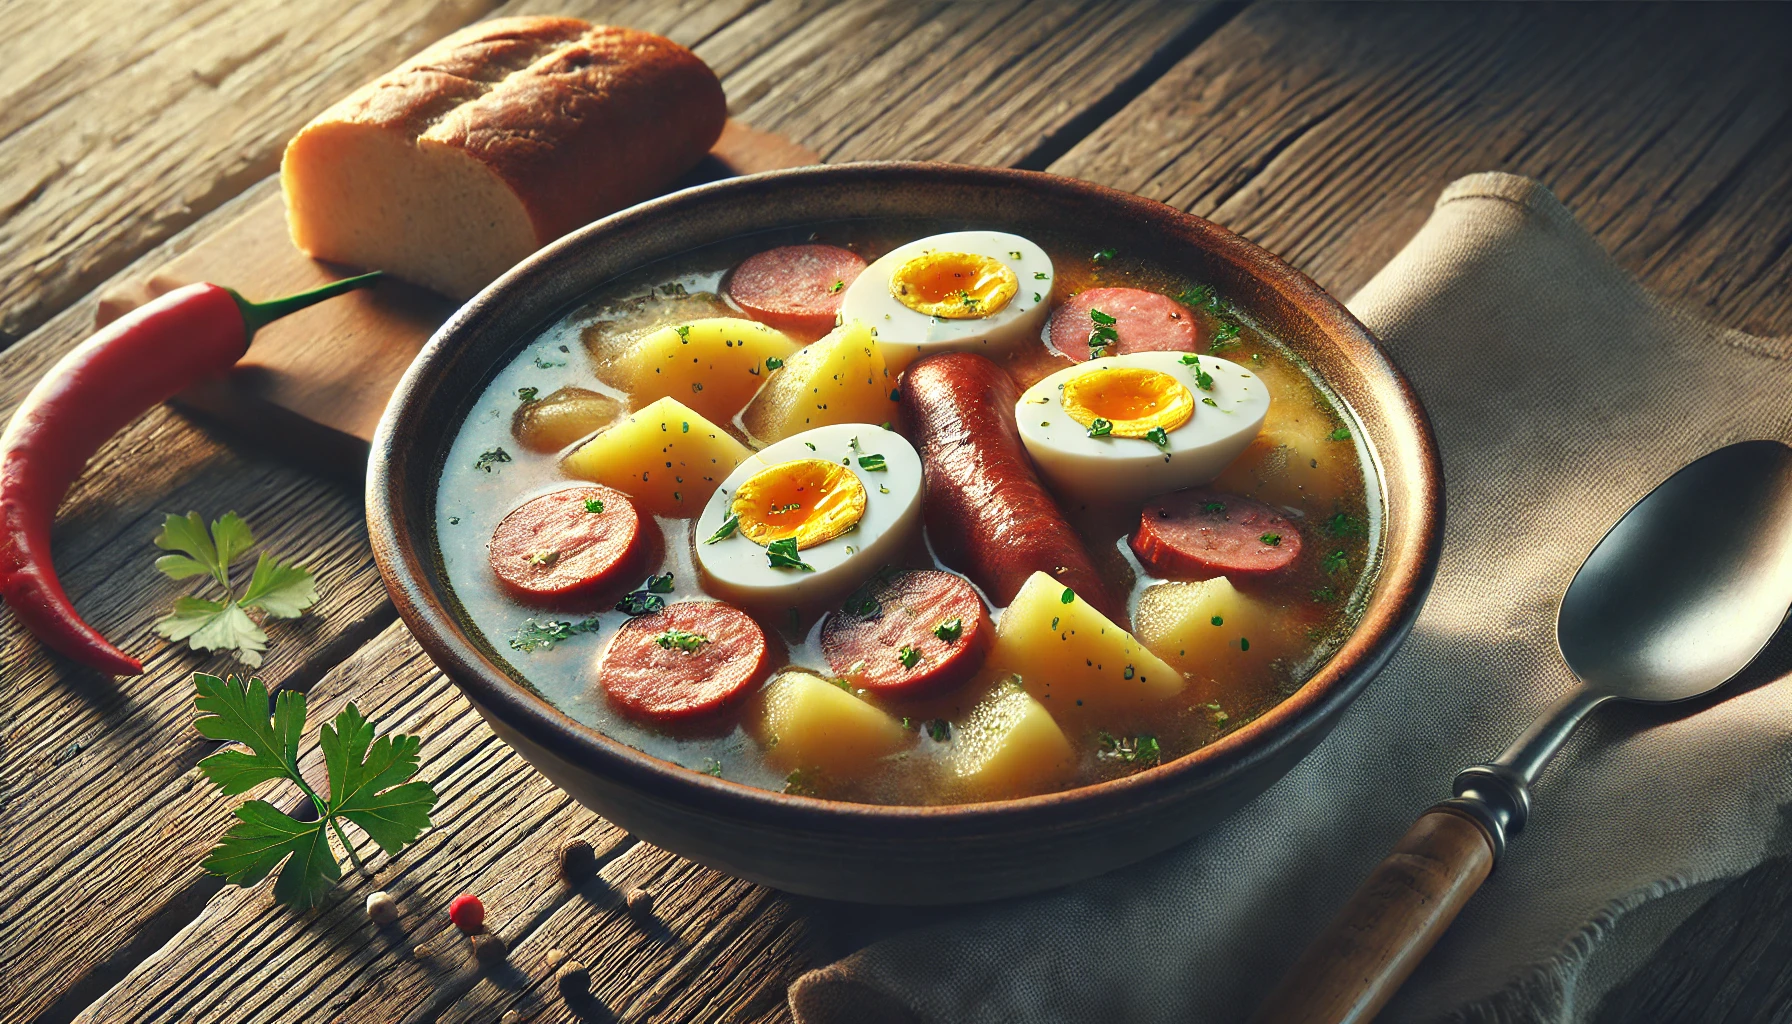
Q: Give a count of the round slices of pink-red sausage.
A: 6